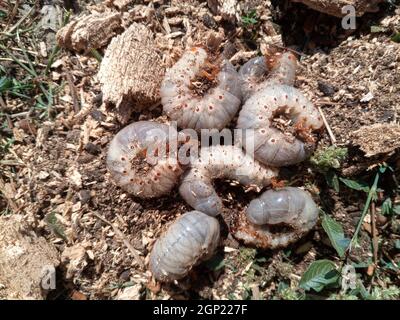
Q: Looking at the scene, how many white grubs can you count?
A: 7